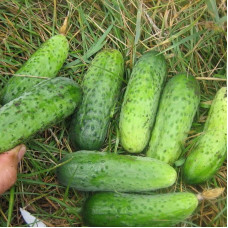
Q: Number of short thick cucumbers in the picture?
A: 8